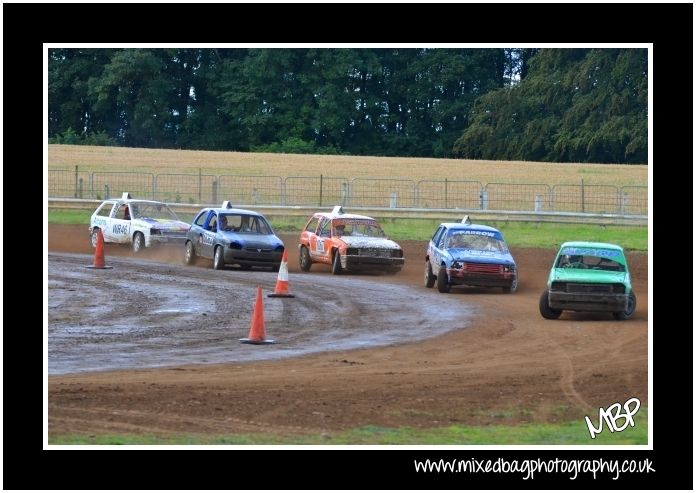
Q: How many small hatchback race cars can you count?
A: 5